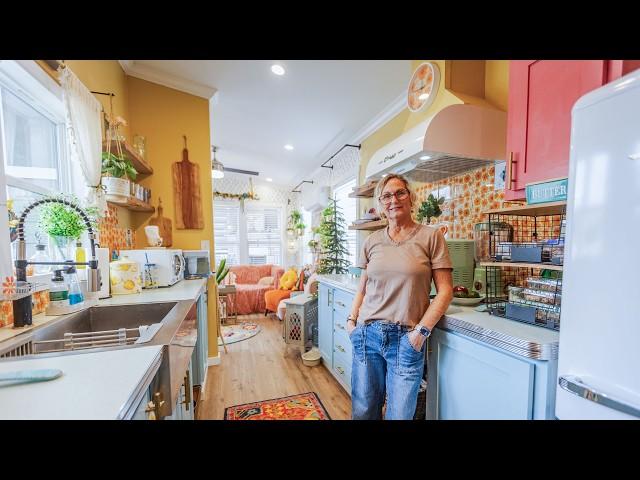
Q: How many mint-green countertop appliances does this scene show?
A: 2